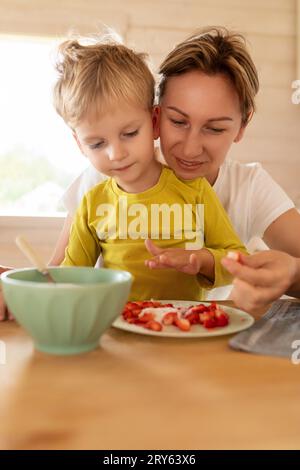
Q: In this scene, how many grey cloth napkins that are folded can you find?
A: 1